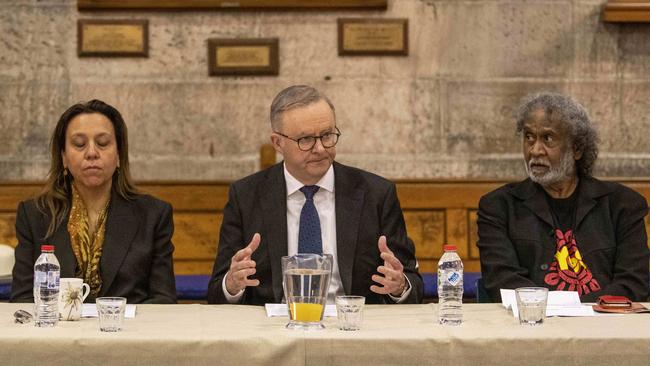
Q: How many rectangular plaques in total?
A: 3